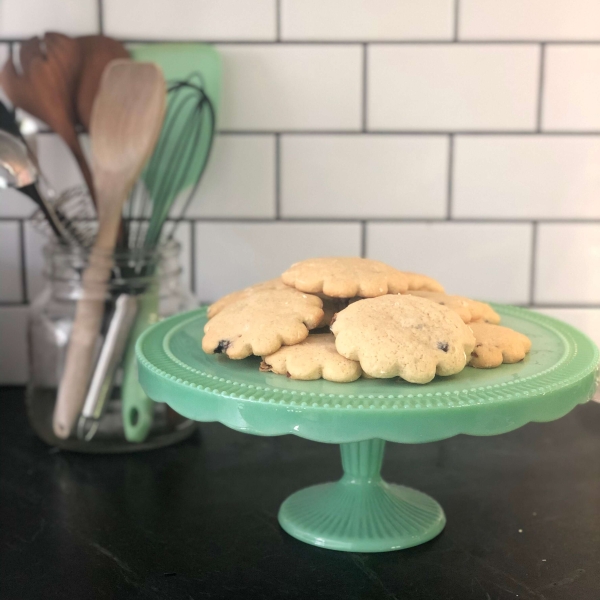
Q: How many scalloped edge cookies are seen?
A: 8